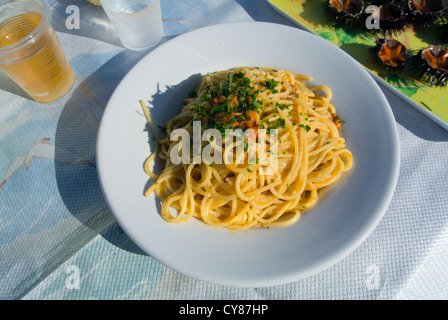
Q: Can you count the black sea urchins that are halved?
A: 5